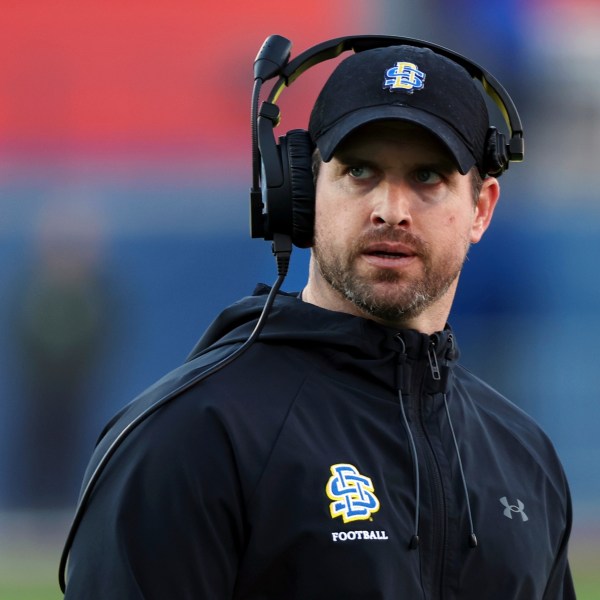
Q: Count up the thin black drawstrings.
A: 2